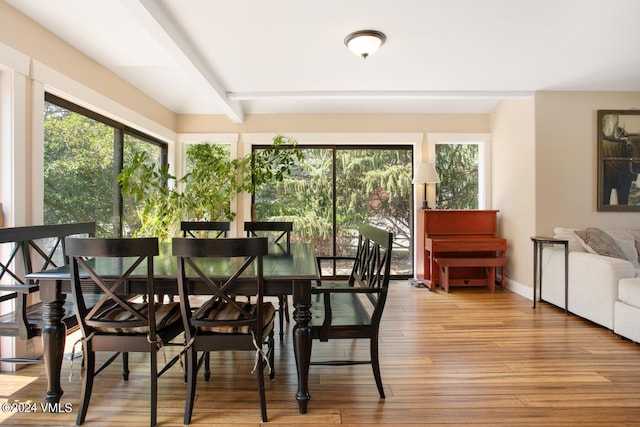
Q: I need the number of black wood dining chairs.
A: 4